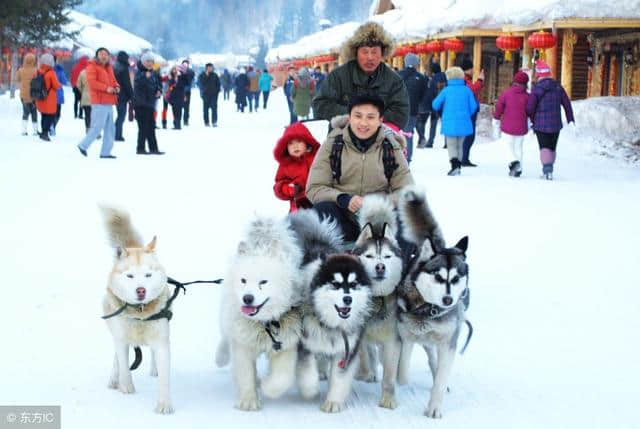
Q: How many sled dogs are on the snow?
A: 5